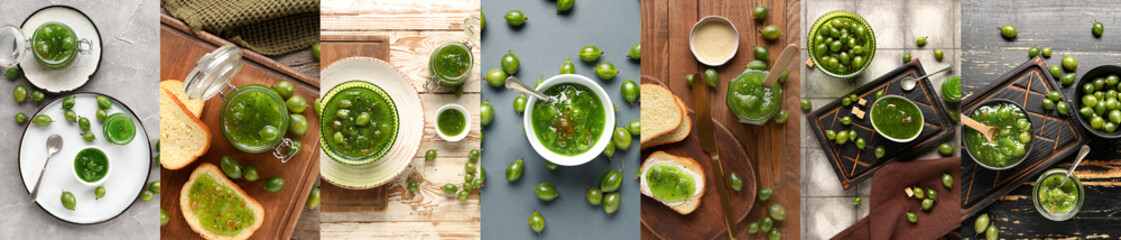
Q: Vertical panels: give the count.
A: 7